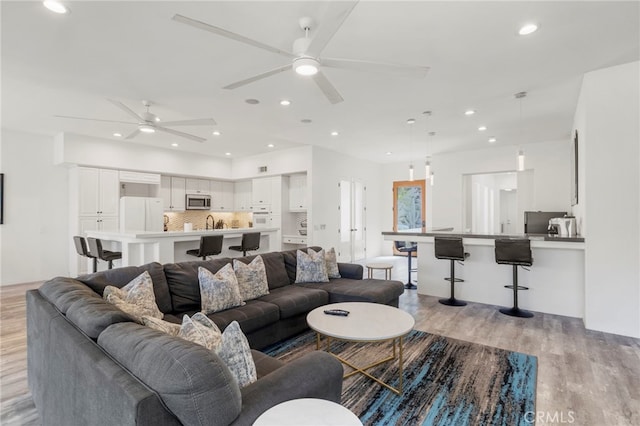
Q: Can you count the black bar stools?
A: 7